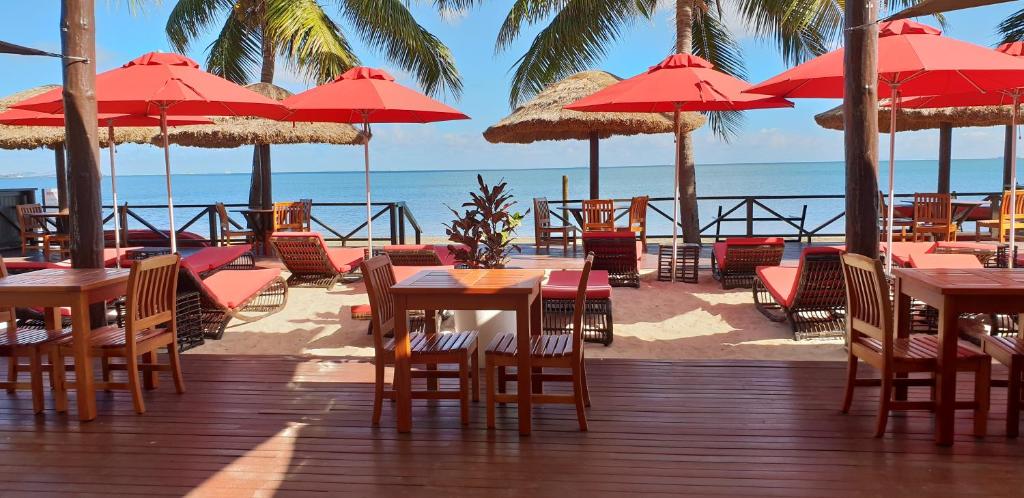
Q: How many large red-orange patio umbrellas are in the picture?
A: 6